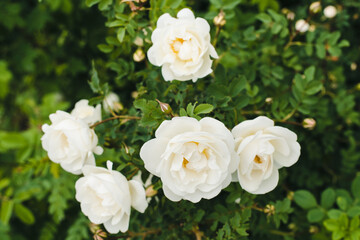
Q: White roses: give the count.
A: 5